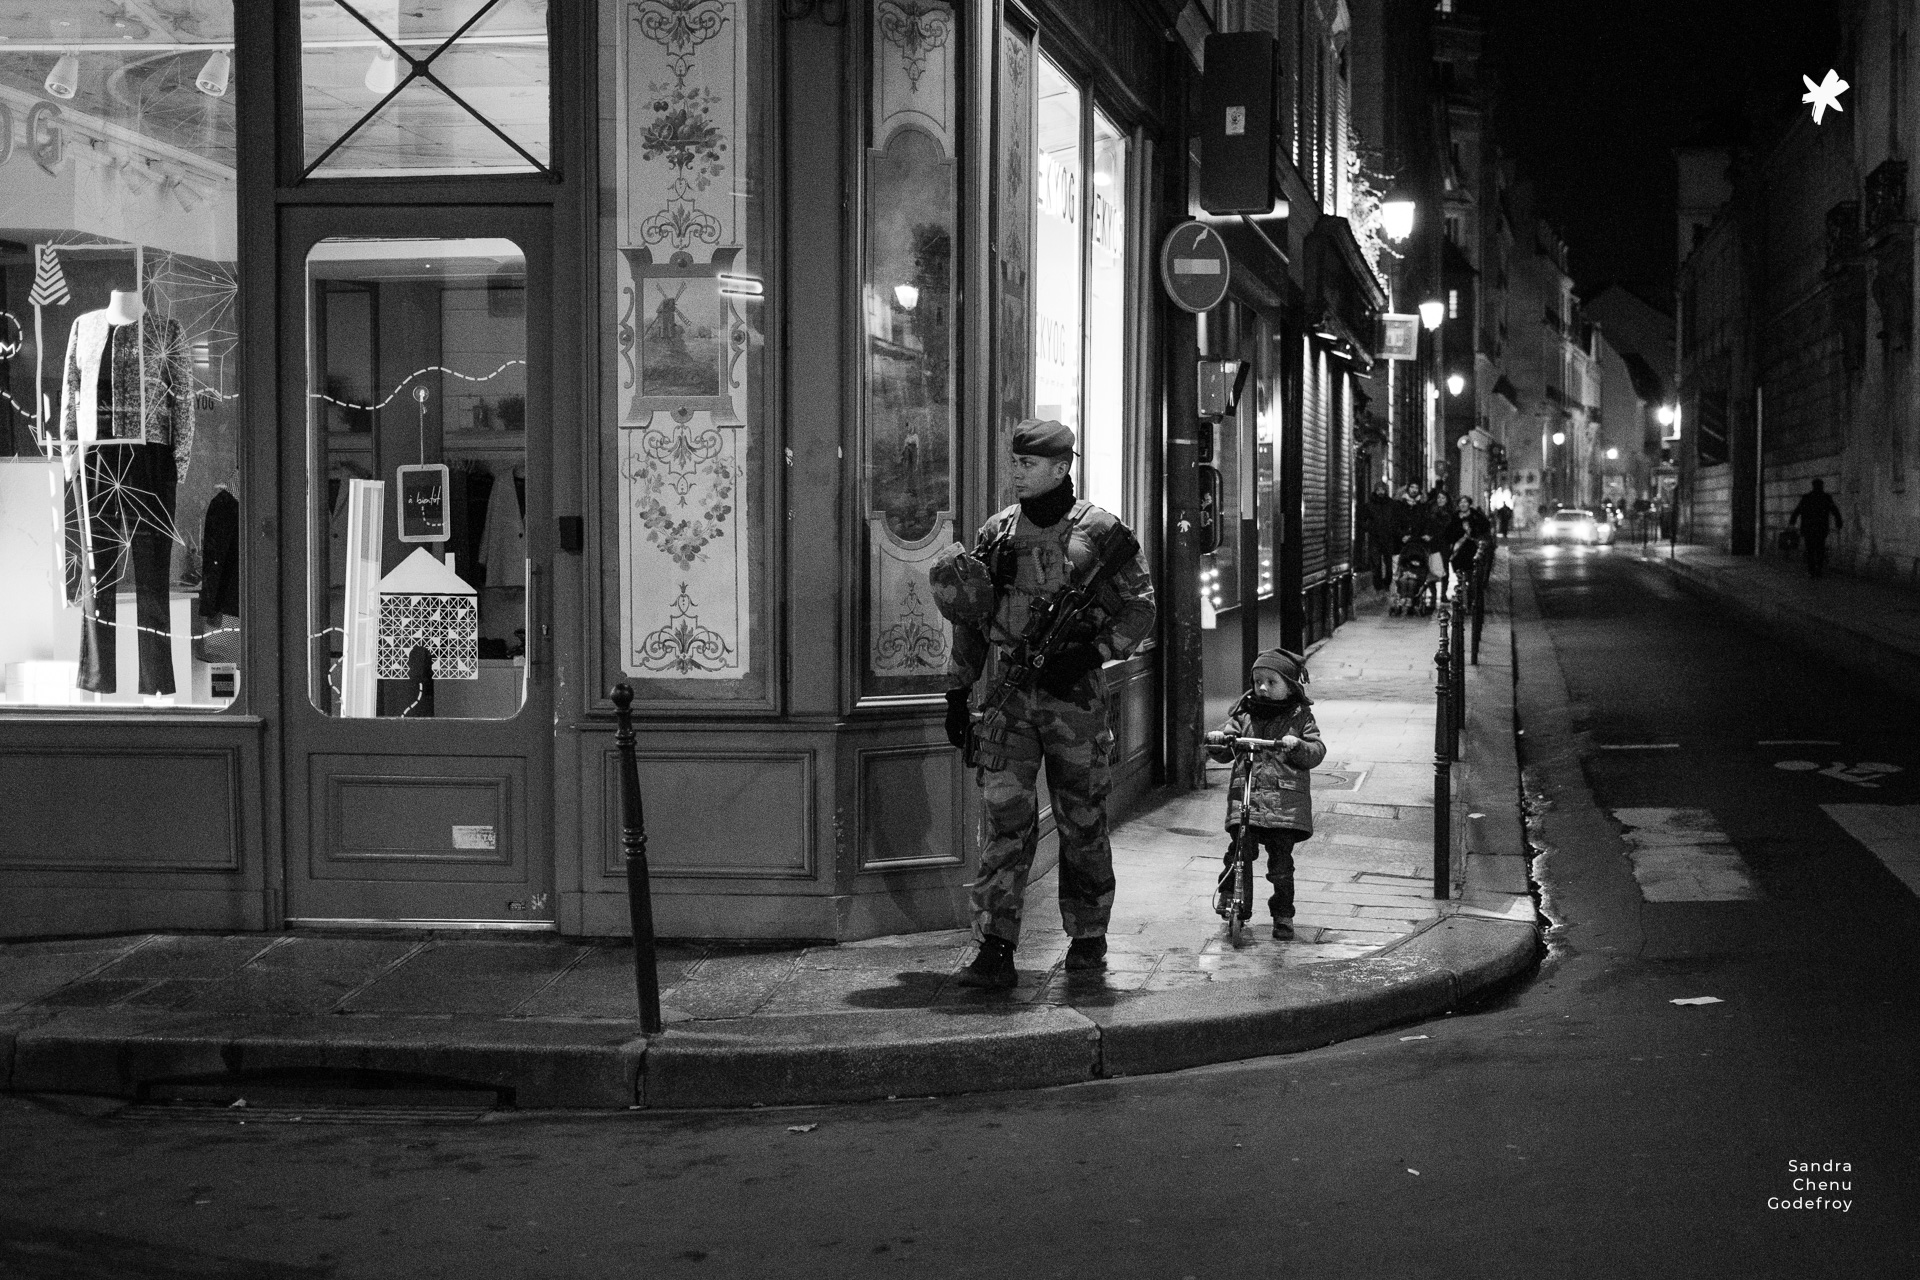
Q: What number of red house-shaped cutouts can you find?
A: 0